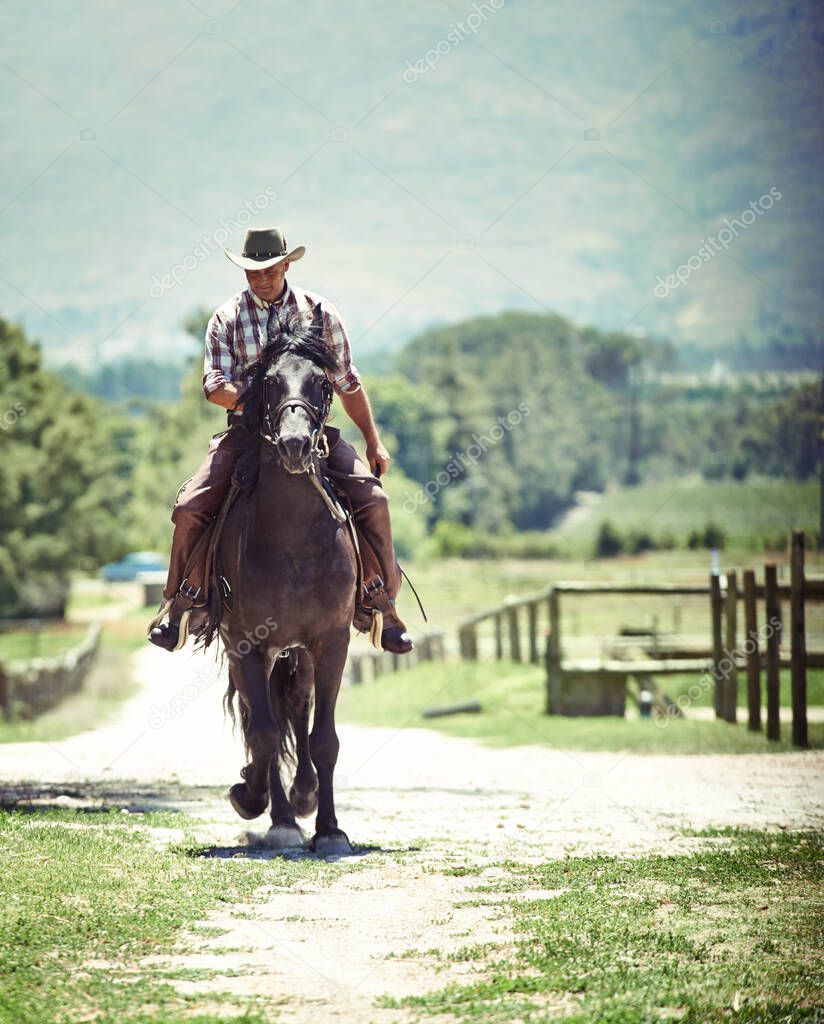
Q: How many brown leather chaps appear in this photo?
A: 2